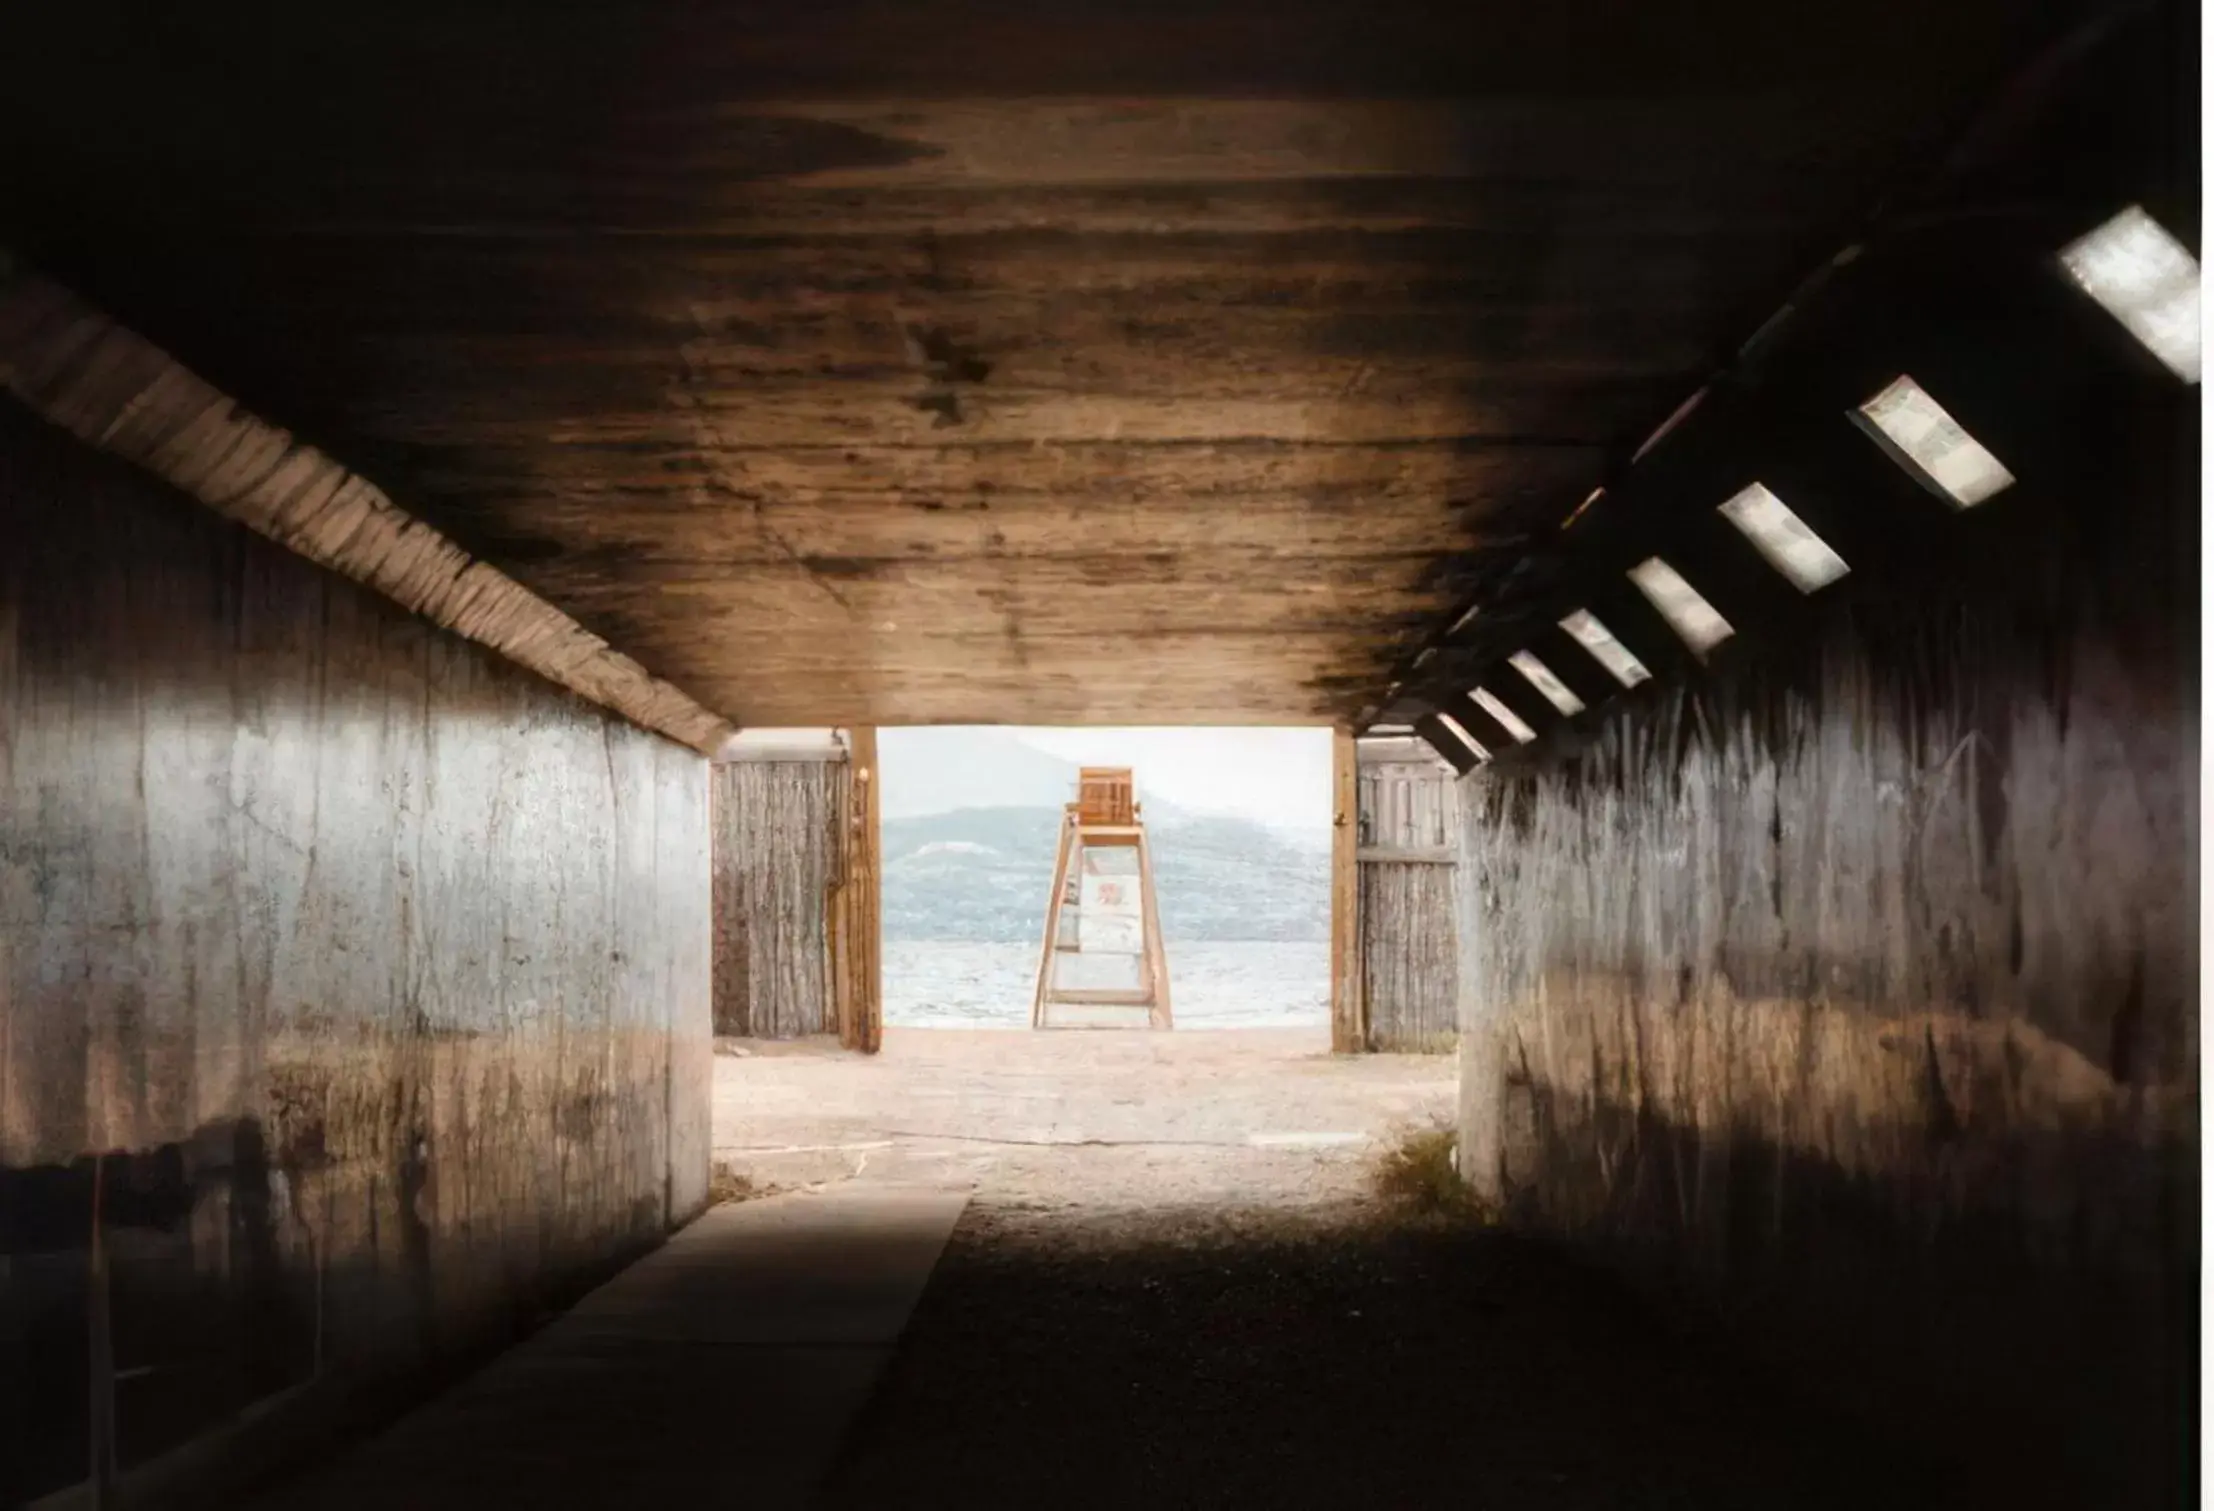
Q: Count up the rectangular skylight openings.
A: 8